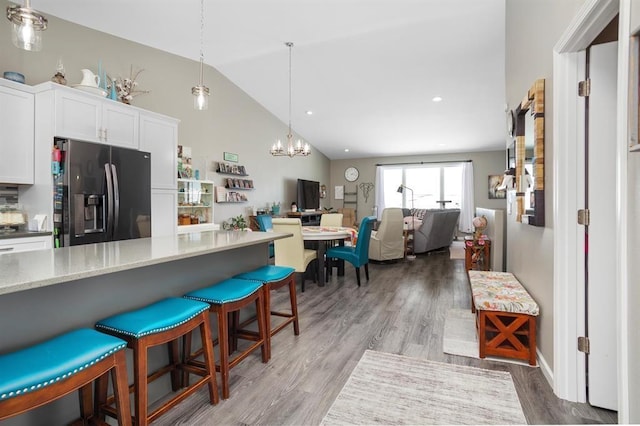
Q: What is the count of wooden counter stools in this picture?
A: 4